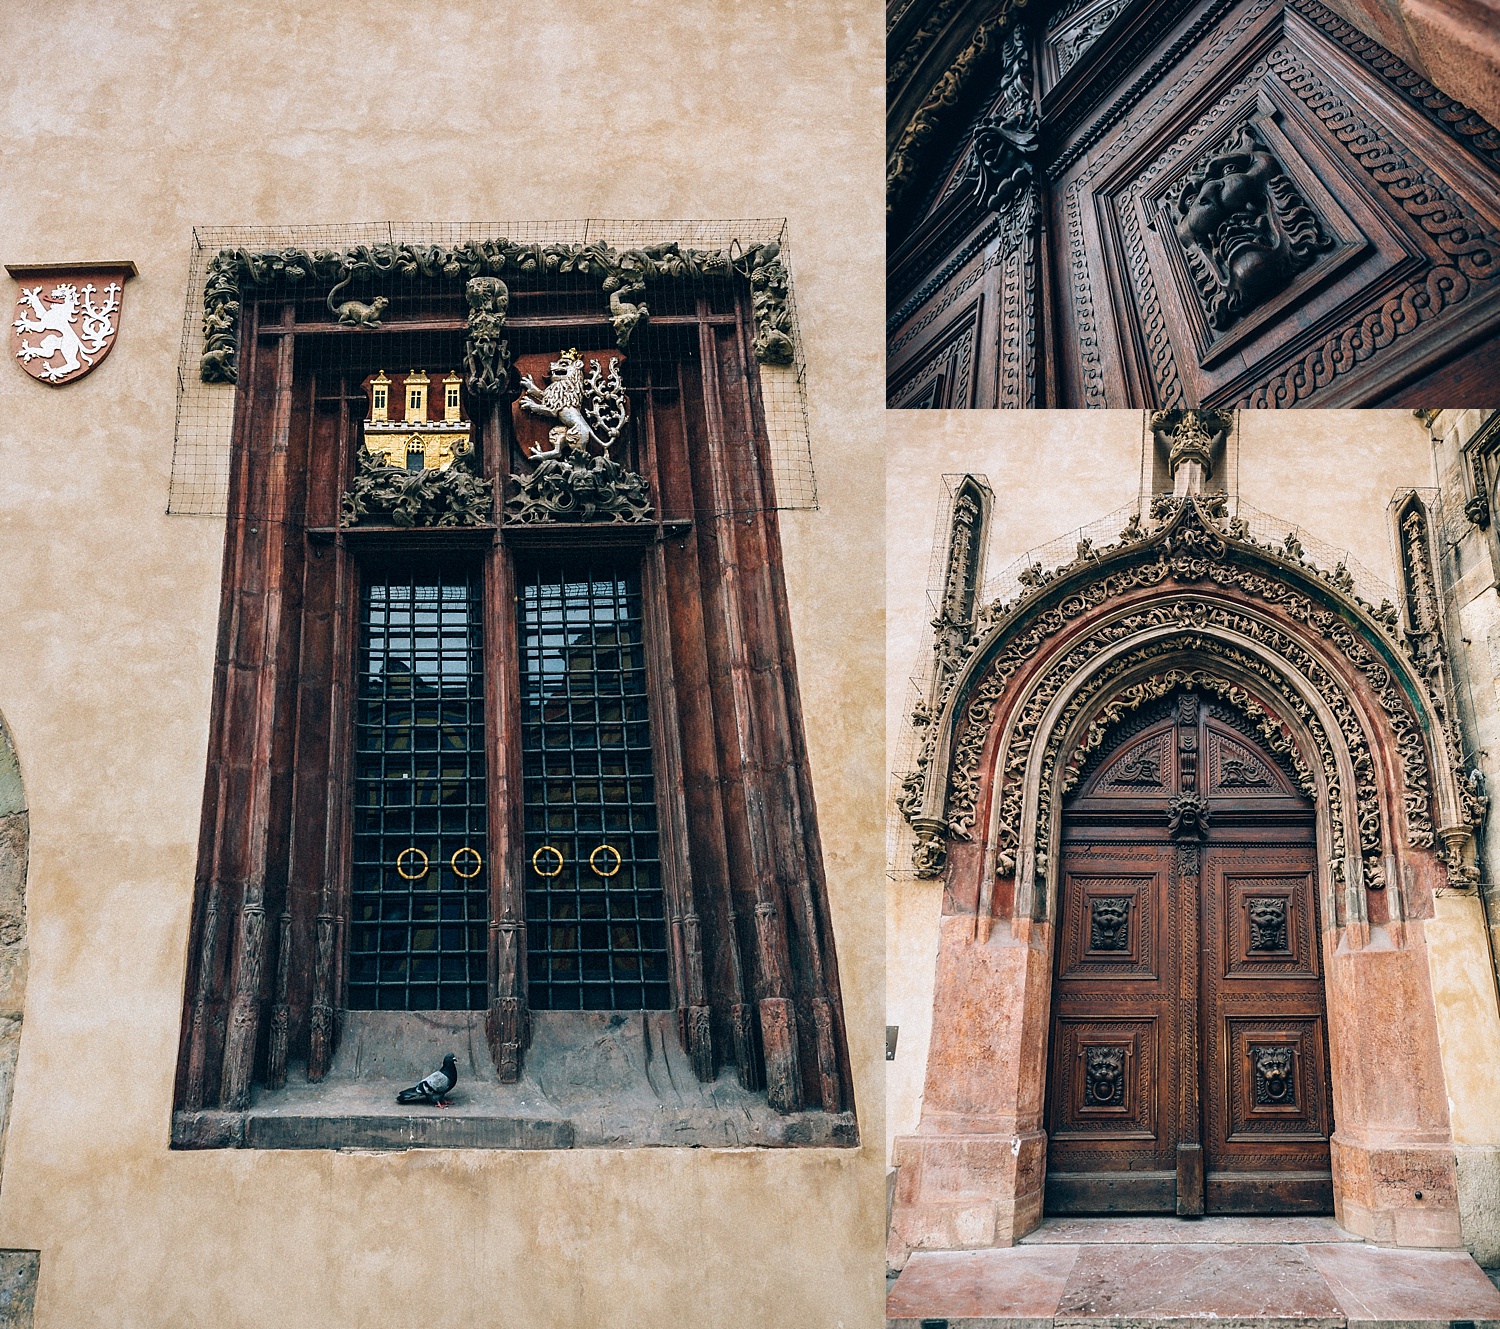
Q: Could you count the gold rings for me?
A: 4